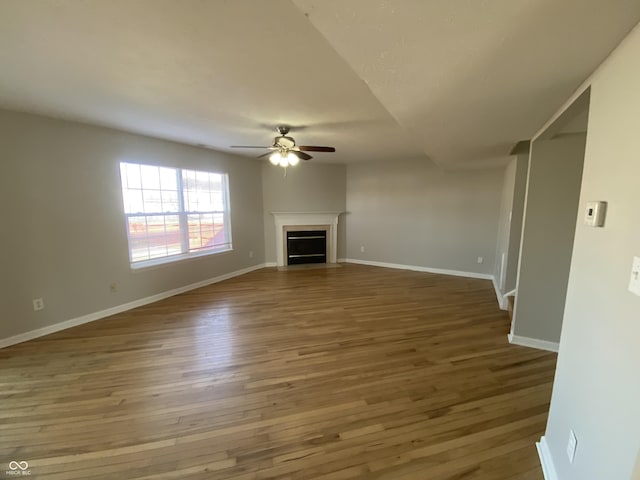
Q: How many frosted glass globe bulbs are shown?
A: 3